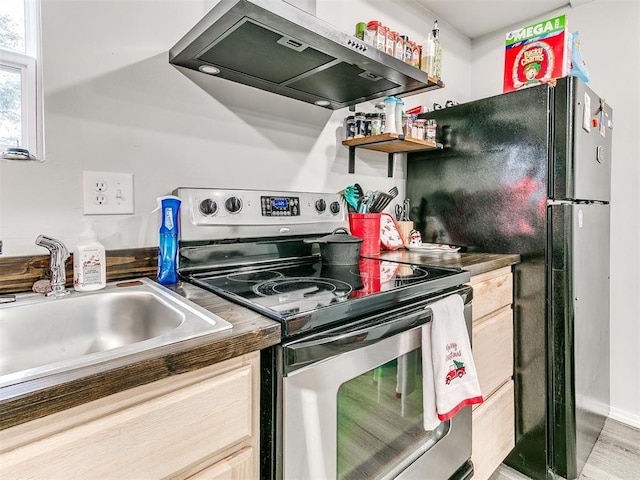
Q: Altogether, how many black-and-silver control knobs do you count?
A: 4